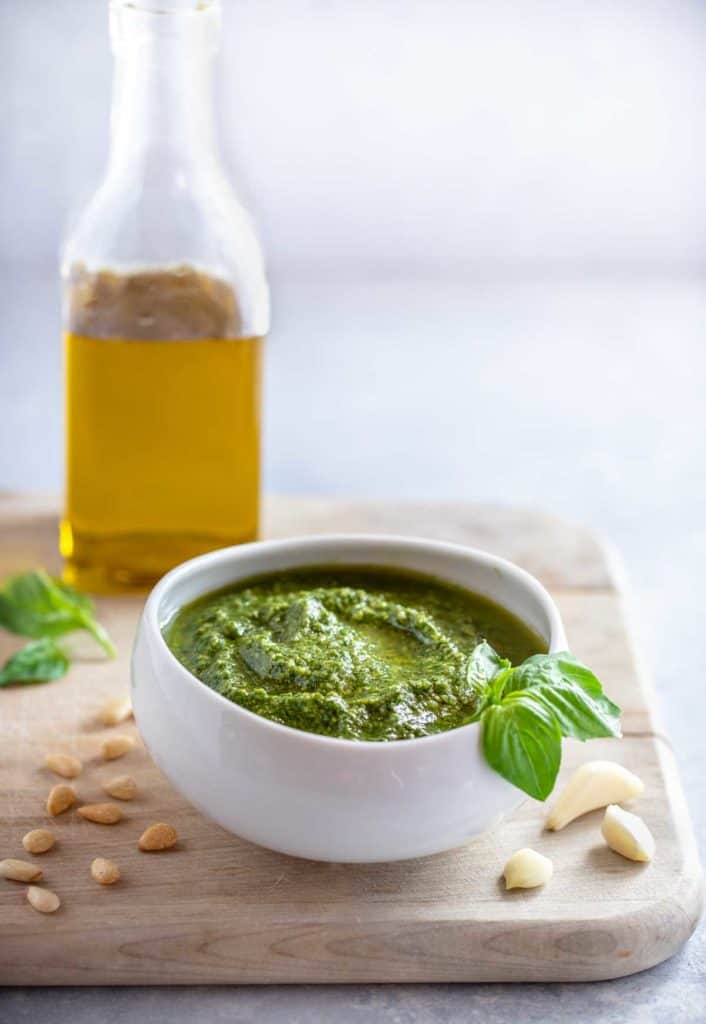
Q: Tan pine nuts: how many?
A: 11